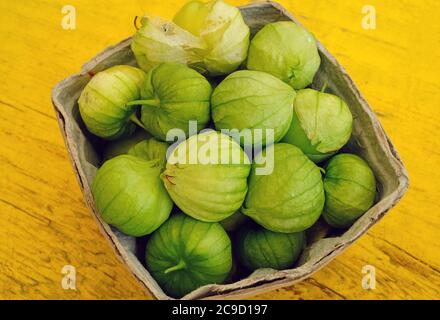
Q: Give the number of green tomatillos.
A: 14